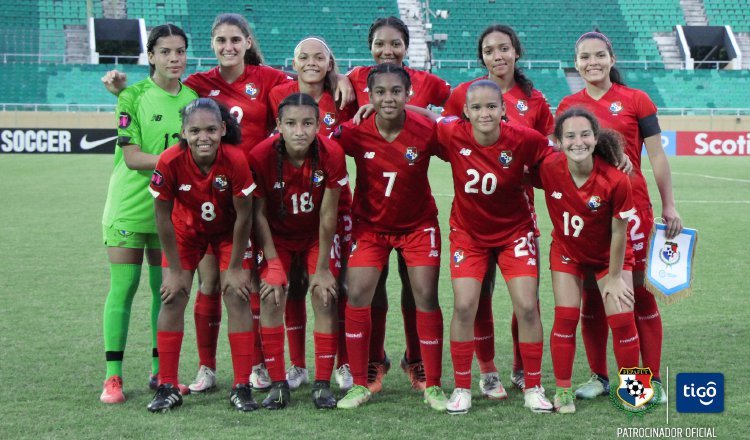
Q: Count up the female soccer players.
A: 11